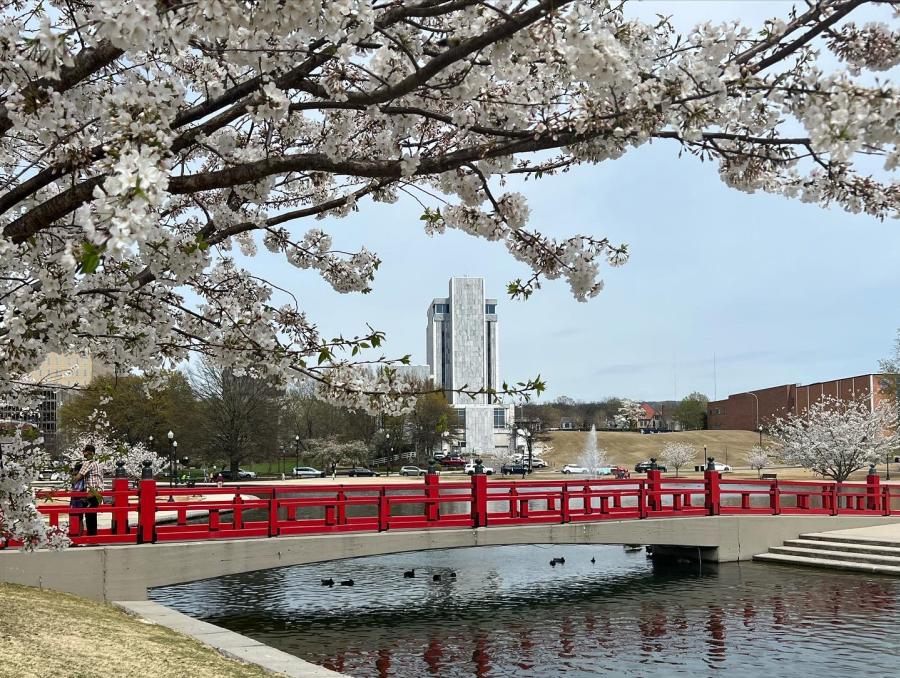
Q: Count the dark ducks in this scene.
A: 8